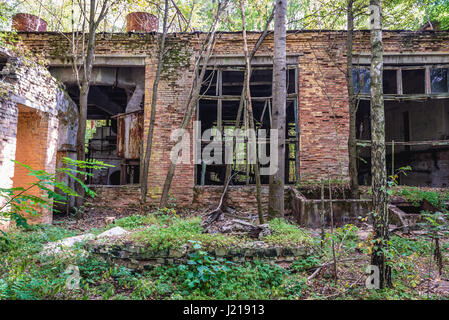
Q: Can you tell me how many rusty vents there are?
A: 2